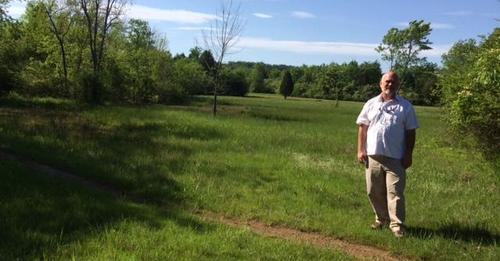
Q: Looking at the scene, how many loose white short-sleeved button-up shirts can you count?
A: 1